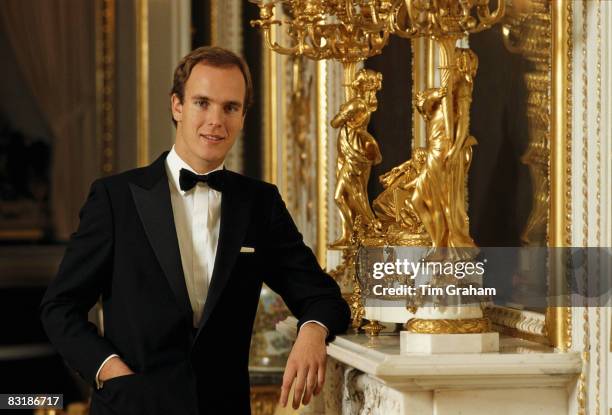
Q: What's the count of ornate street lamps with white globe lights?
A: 0